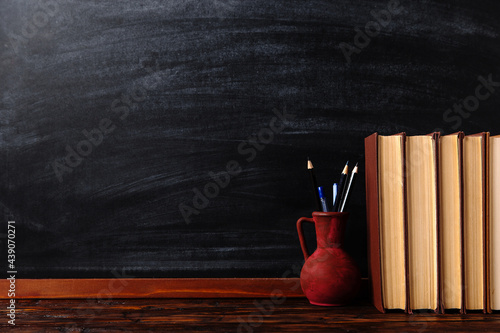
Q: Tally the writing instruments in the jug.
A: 5